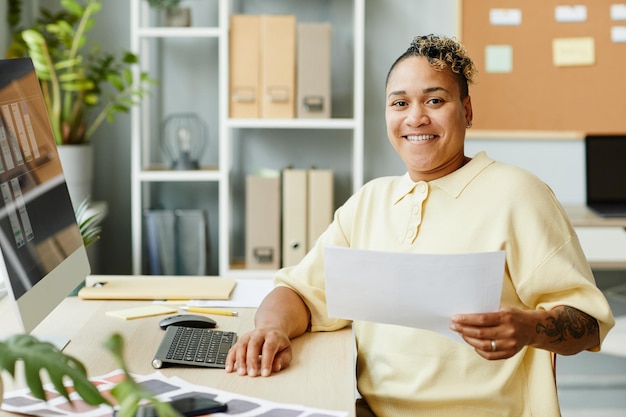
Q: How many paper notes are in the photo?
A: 6